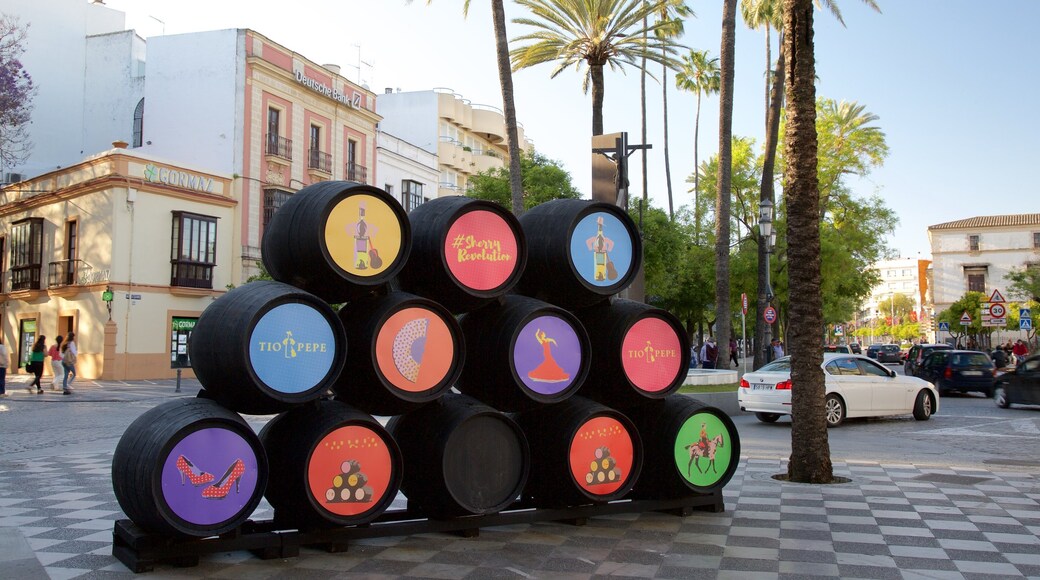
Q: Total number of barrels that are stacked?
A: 12